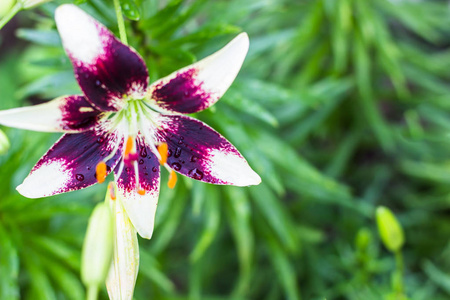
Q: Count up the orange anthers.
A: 6